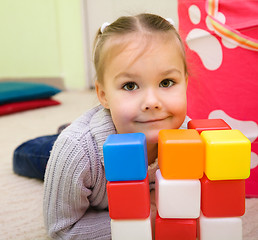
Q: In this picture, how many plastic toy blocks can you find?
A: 10